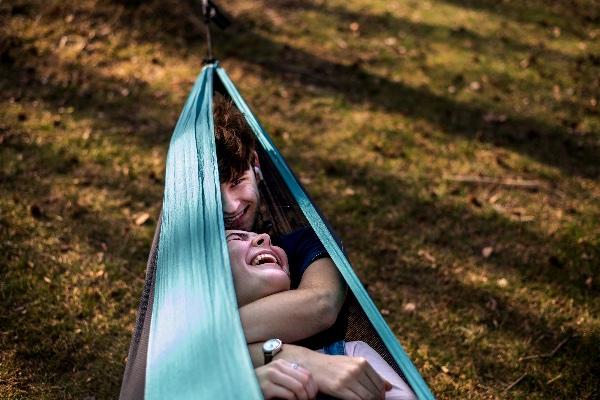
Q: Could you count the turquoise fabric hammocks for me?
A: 1